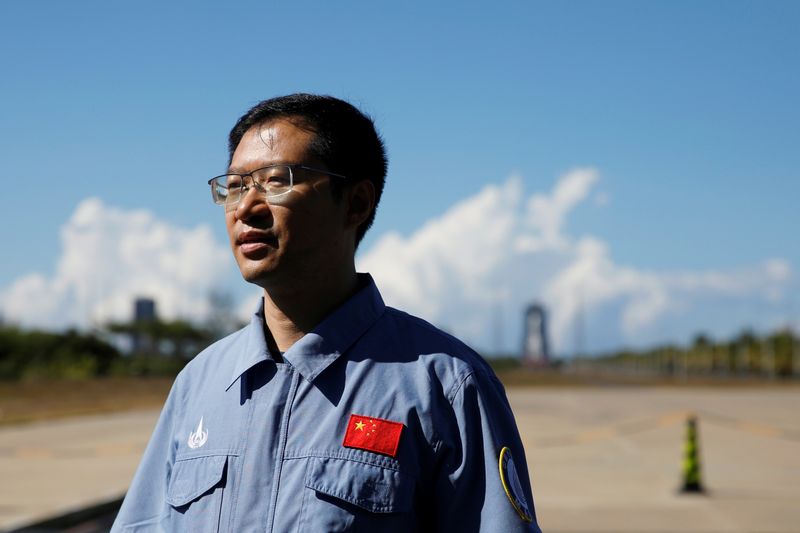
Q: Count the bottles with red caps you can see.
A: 0